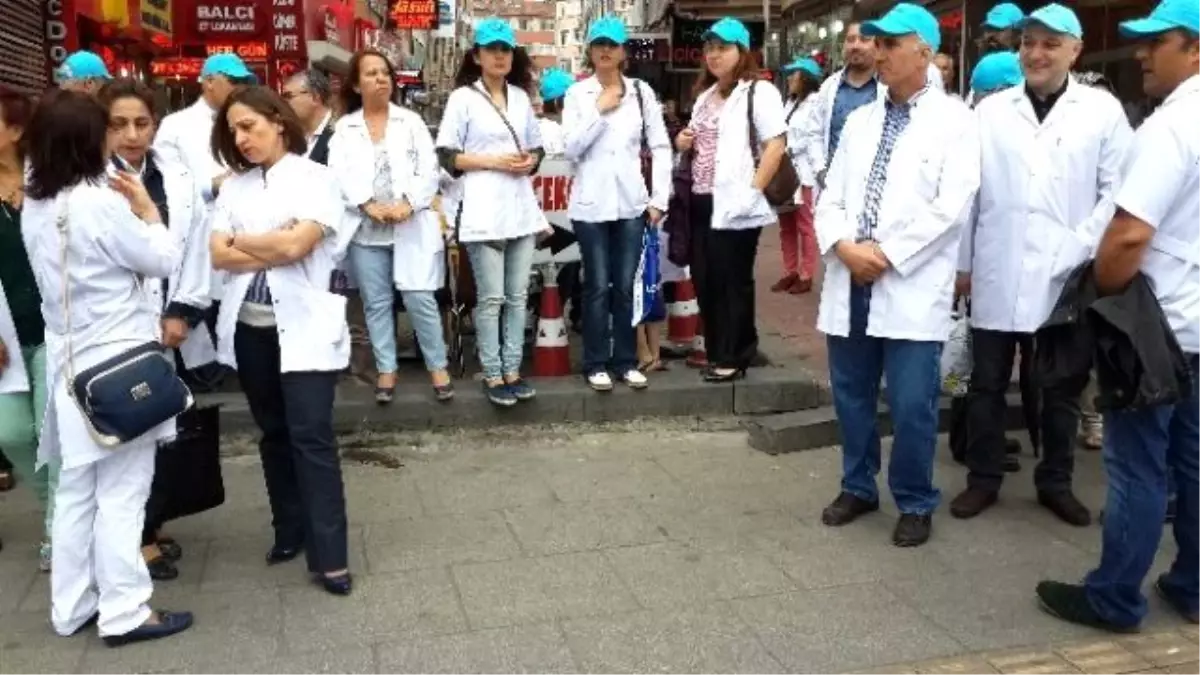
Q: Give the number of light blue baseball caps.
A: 12